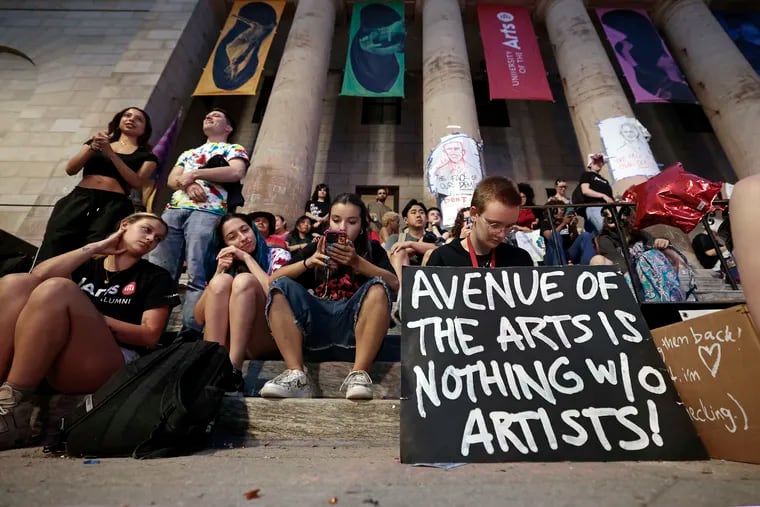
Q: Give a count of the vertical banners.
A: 5